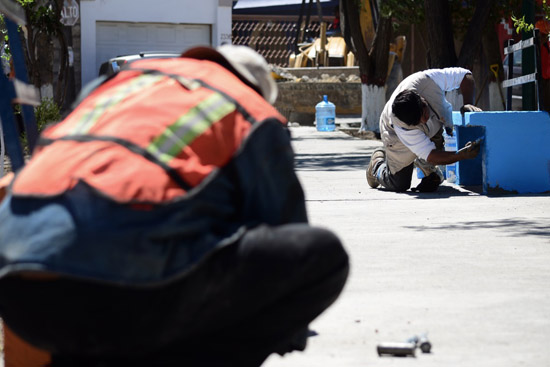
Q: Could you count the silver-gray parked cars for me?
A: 1